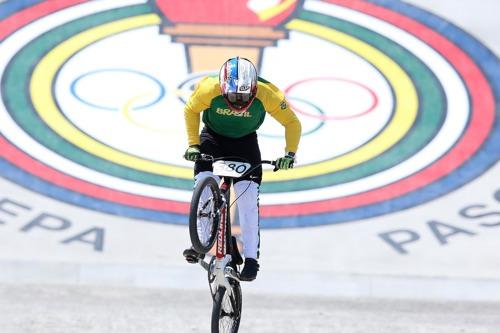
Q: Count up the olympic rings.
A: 5